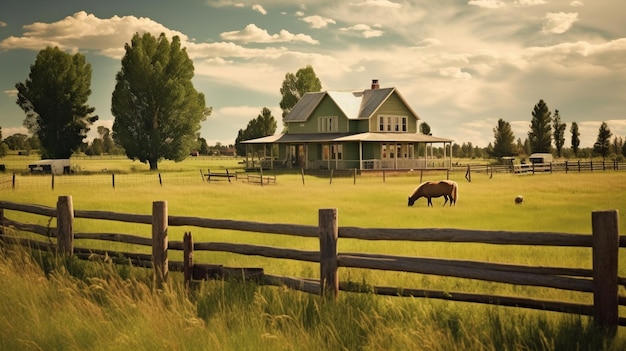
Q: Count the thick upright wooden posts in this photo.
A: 4